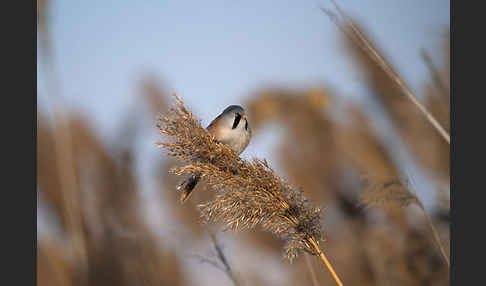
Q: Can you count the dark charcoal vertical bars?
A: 2